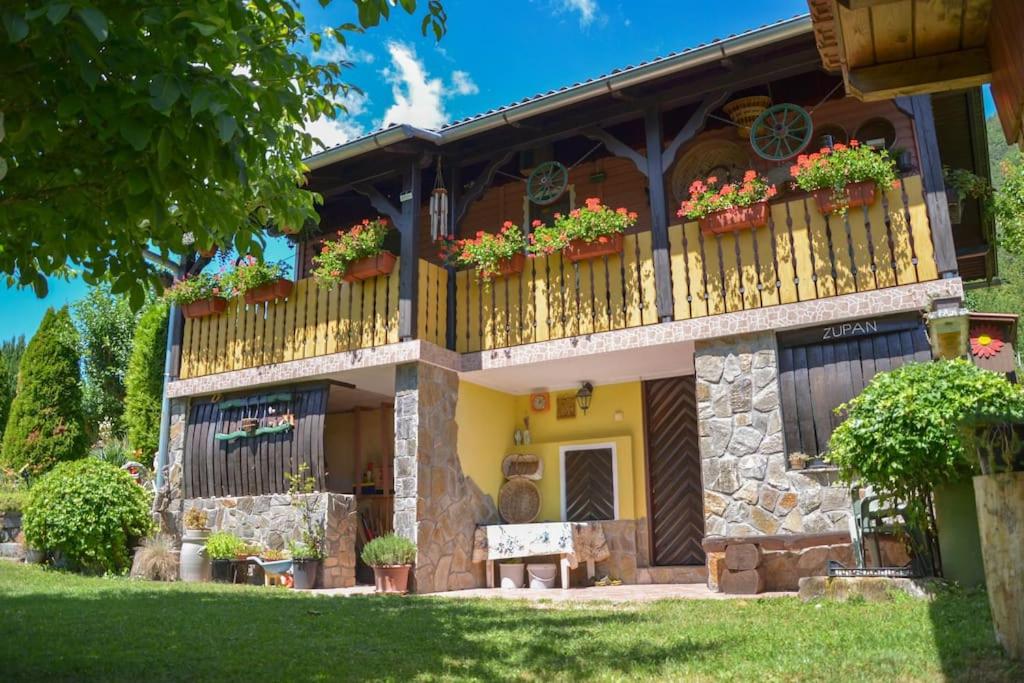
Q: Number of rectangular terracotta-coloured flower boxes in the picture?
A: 7